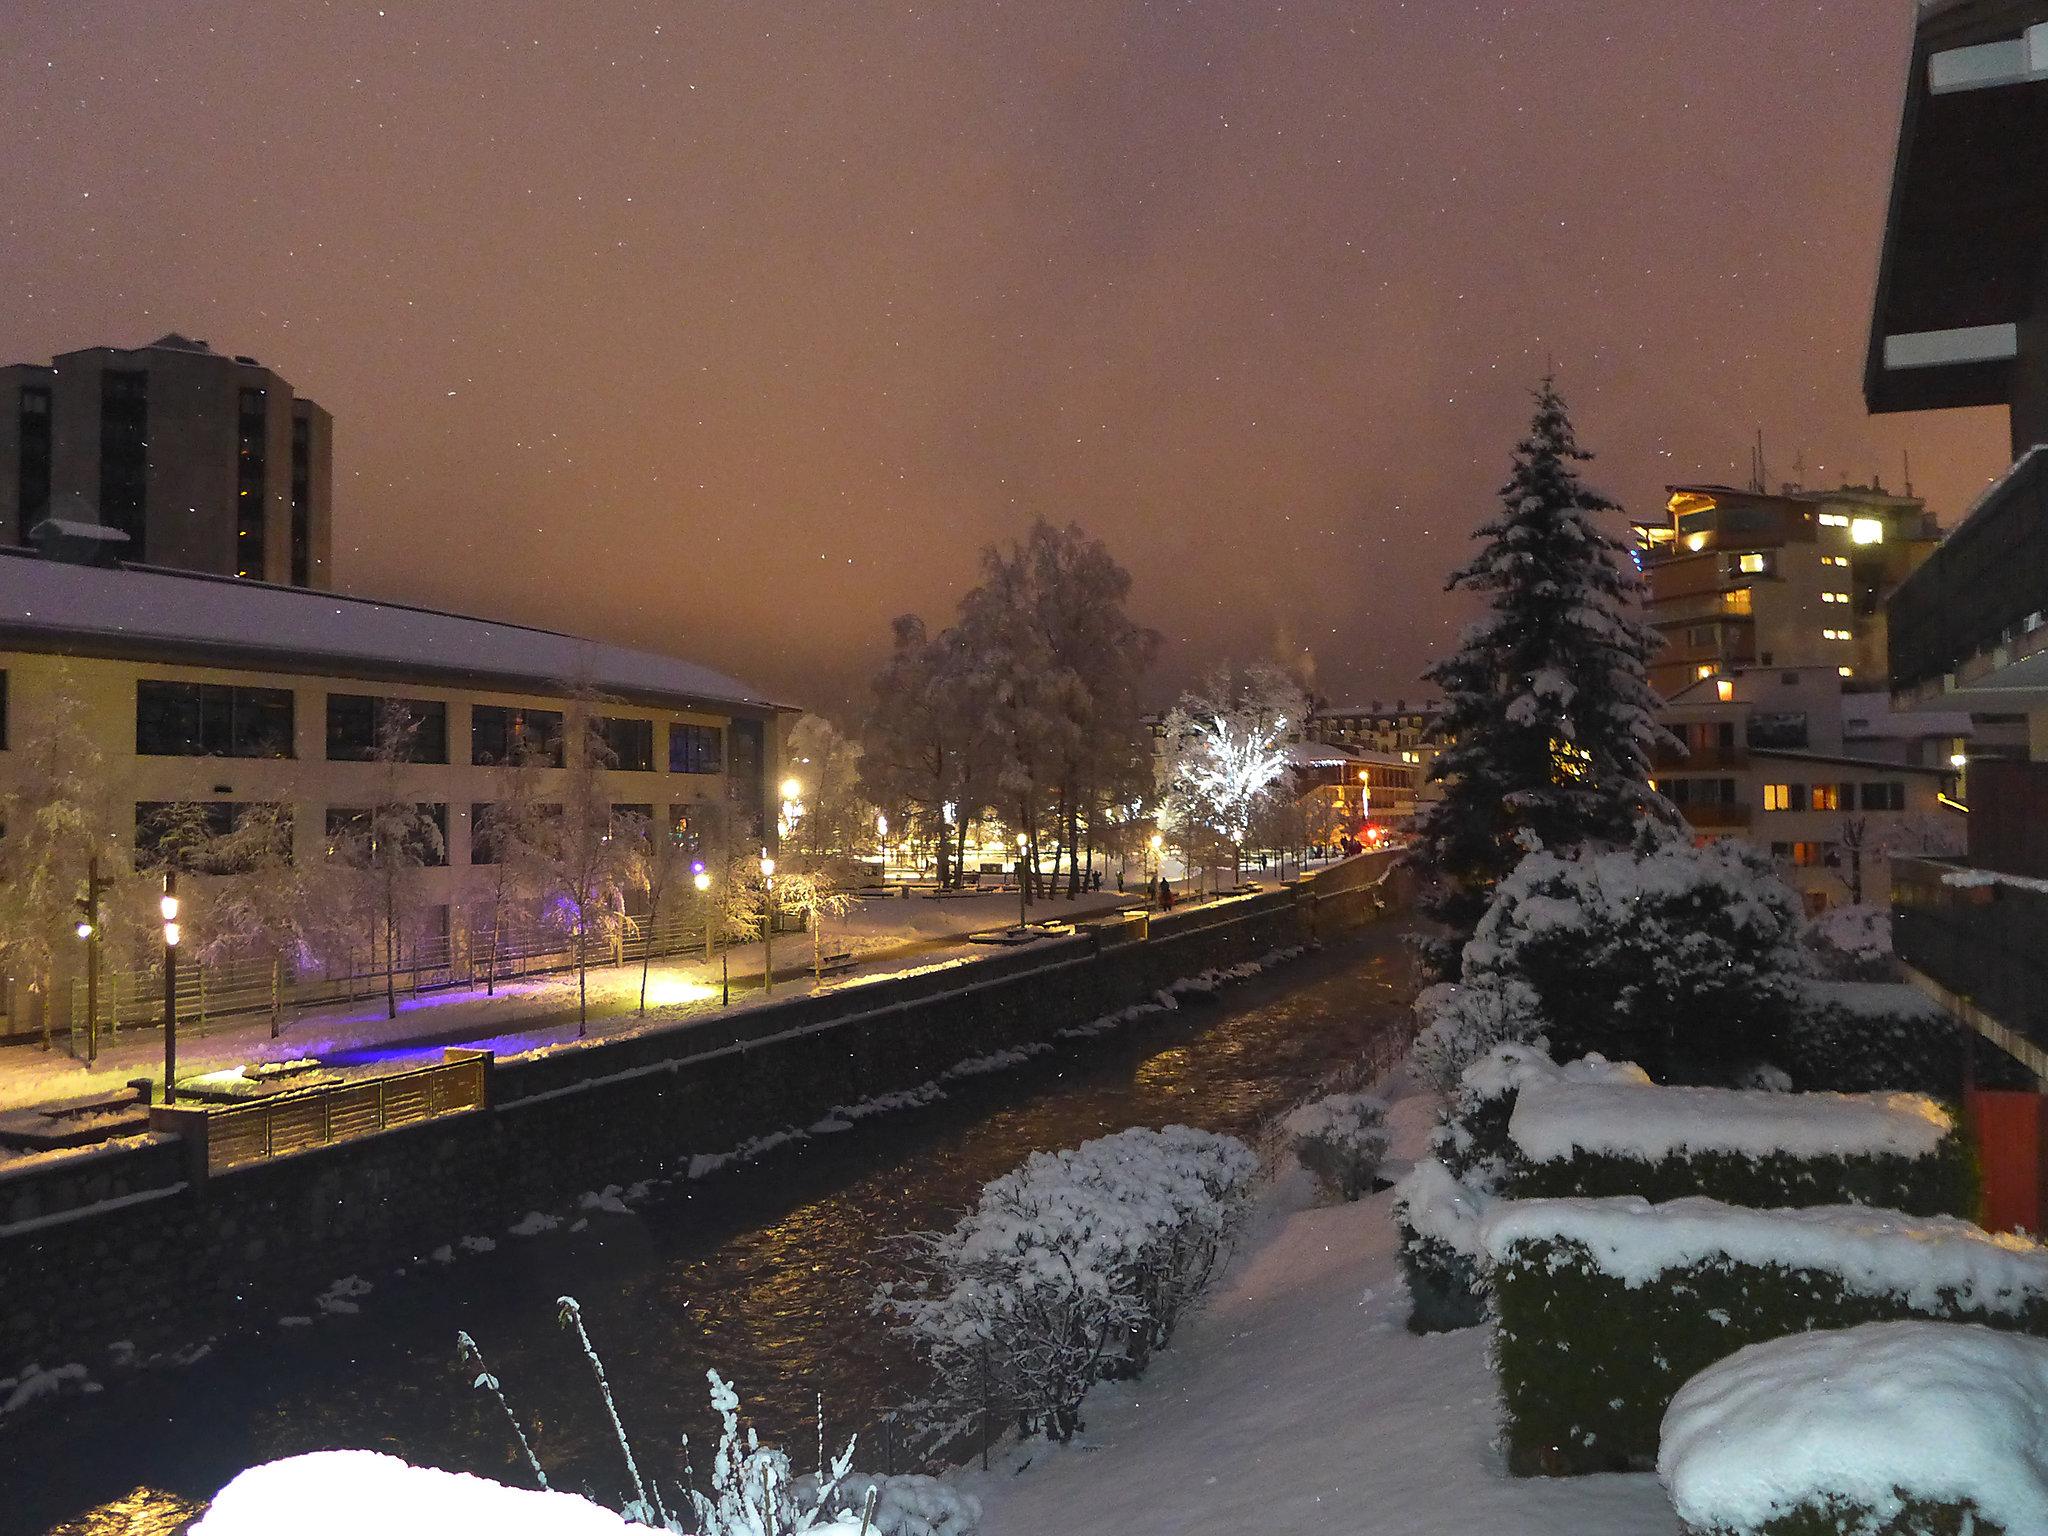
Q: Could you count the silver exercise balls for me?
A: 0